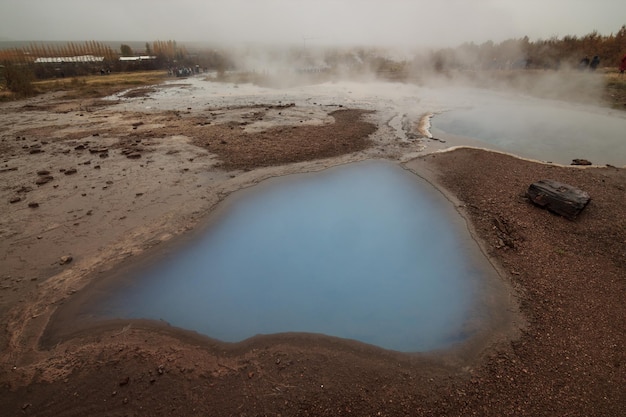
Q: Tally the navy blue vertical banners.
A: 0